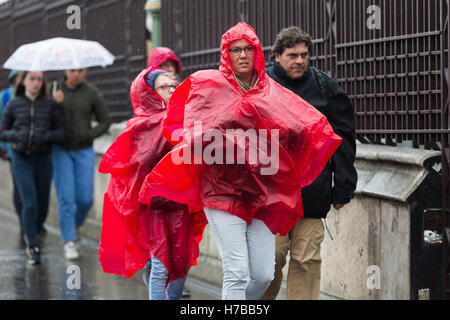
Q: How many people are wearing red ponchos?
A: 3